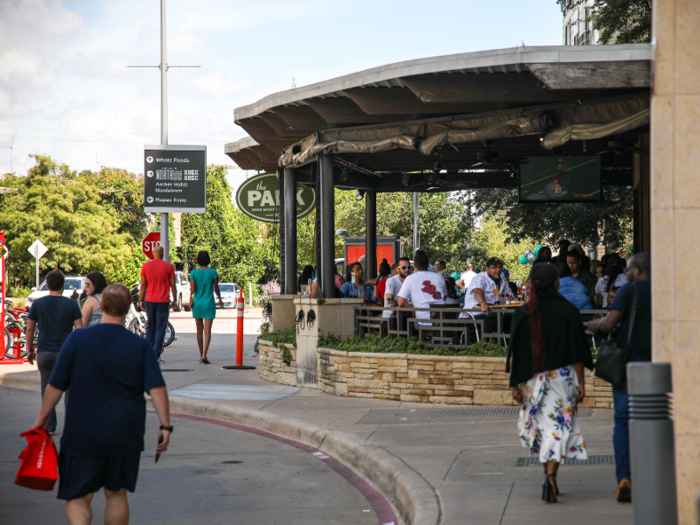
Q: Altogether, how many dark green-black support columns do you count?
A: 3